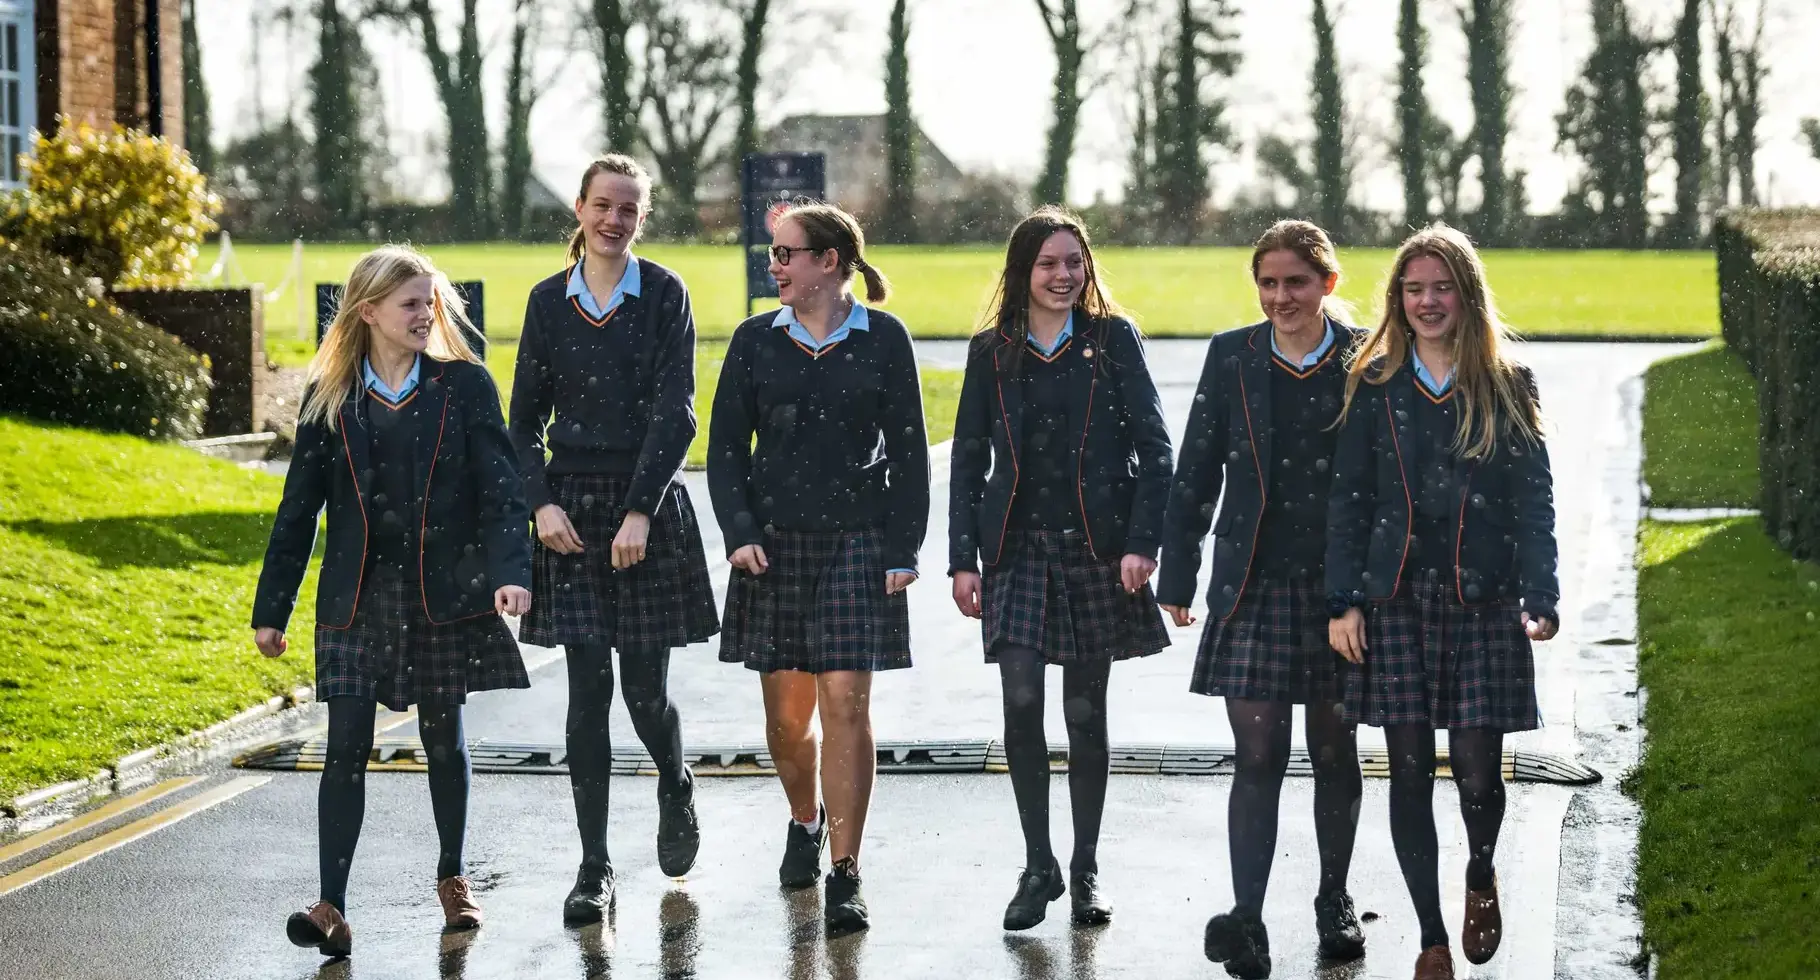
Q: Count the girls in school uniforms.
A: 6